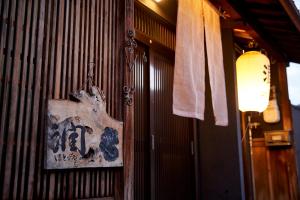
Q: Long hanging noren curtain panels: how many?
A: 2